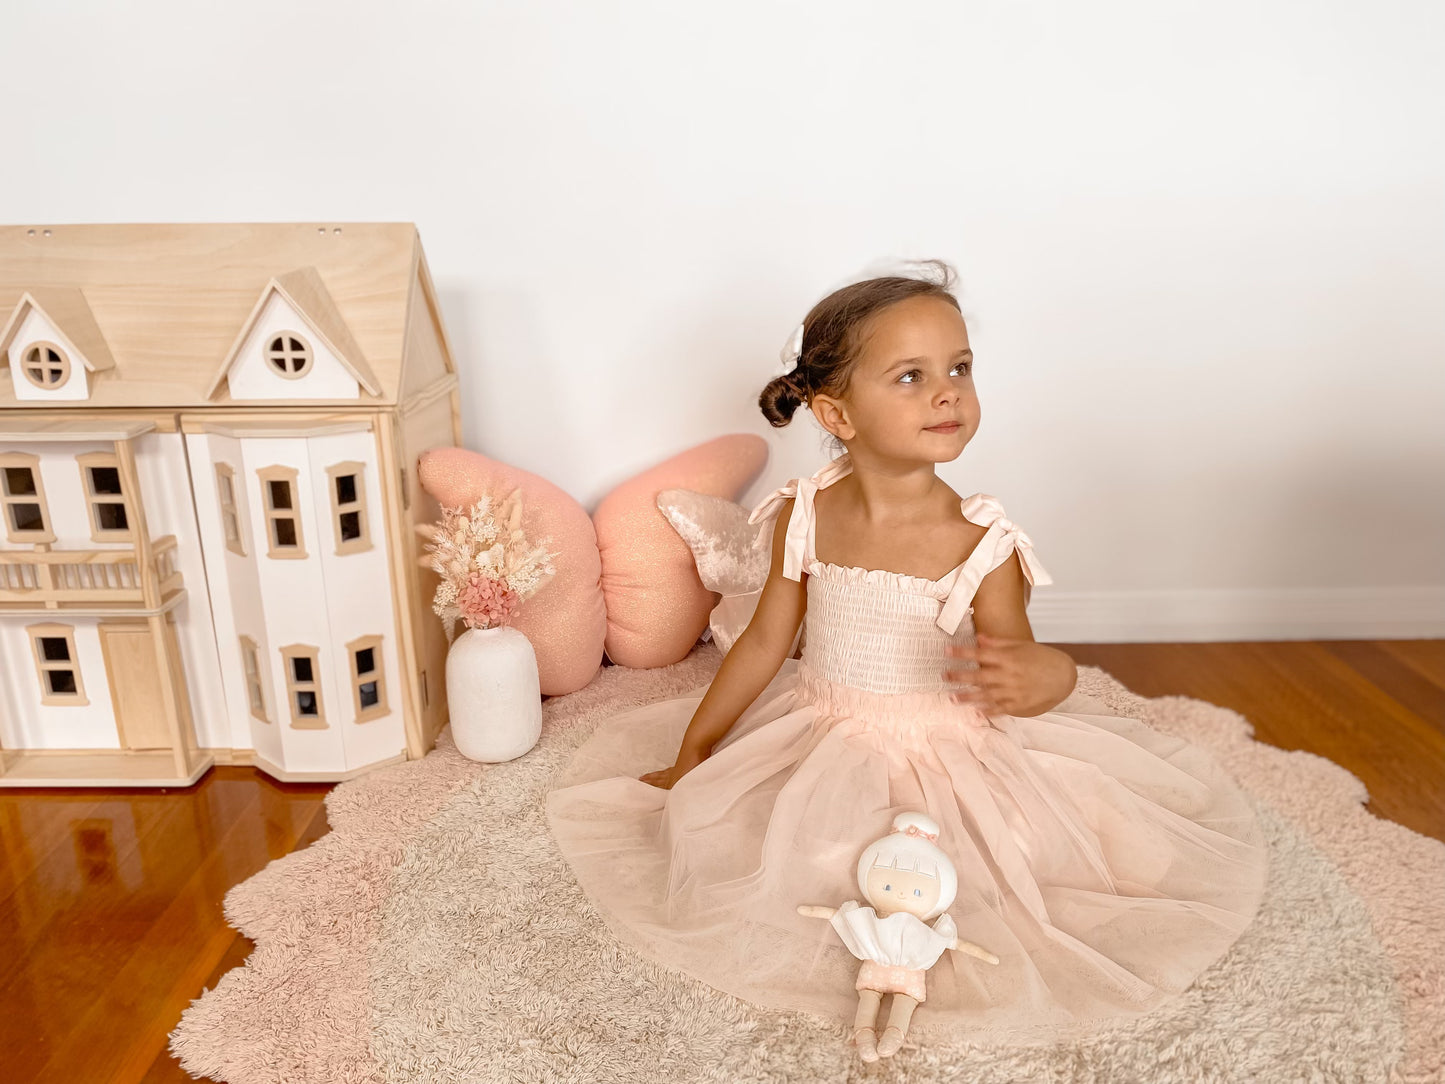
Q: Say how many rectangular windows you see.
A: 9